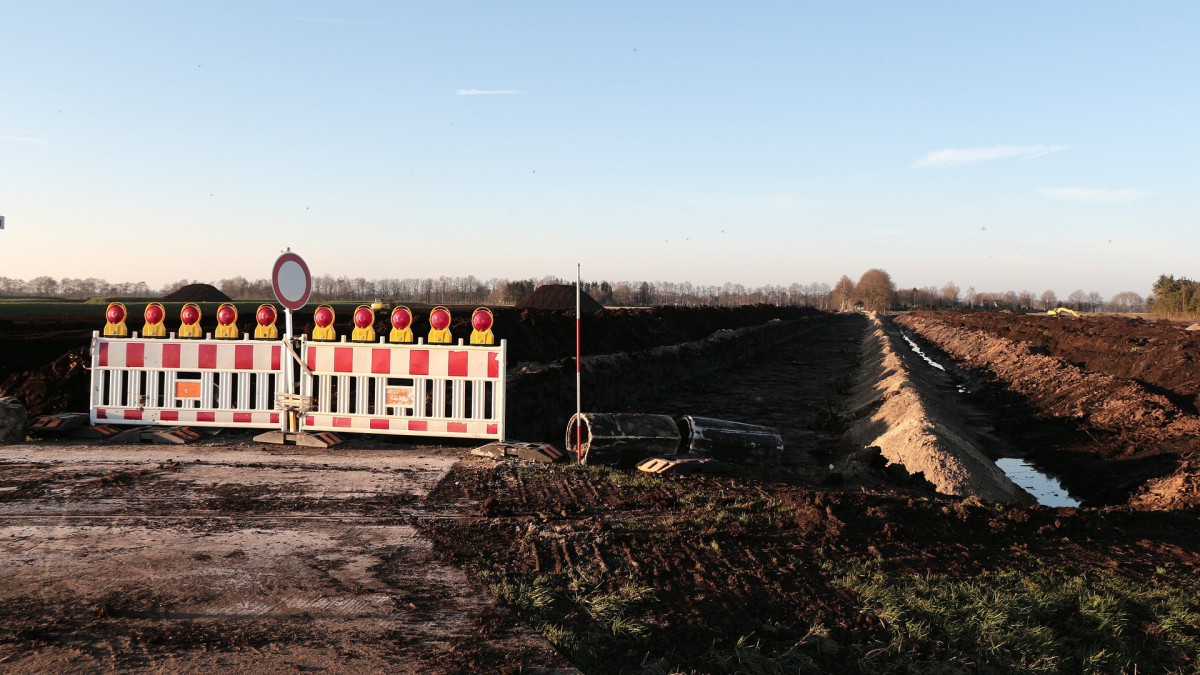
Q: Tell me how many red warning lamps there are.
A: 10